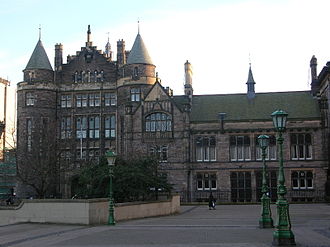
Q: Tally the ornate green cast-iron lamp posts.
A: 3